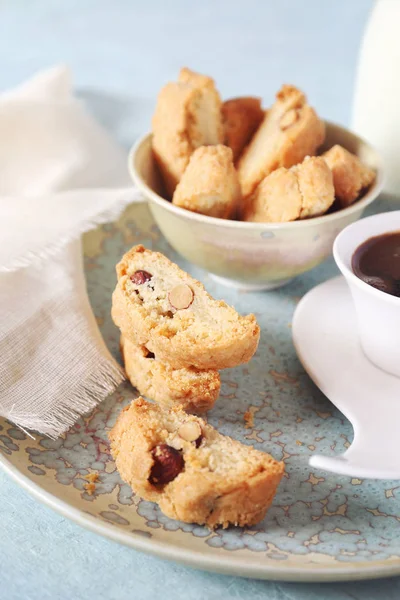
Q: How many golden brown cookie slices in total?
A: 9